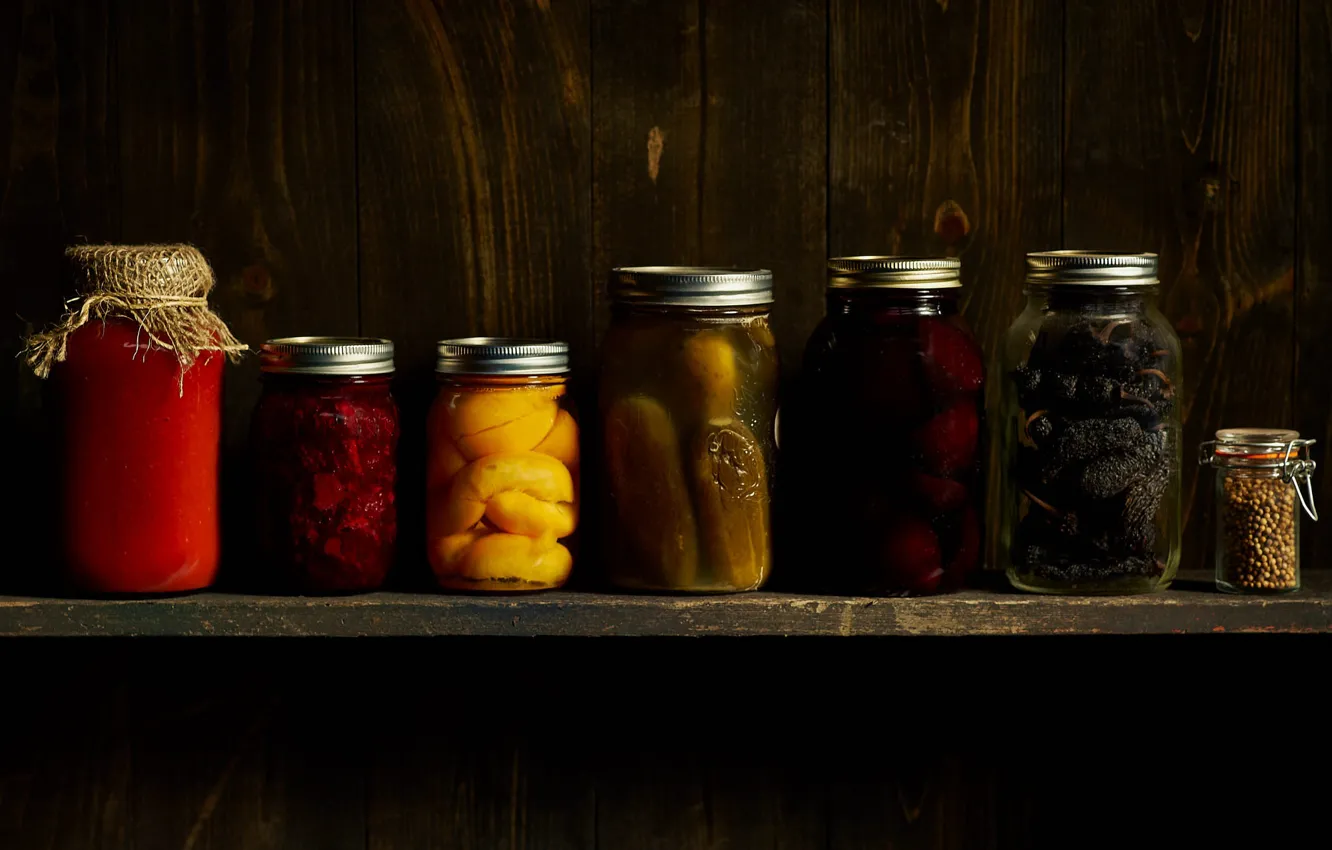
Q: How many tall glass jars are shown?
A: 4